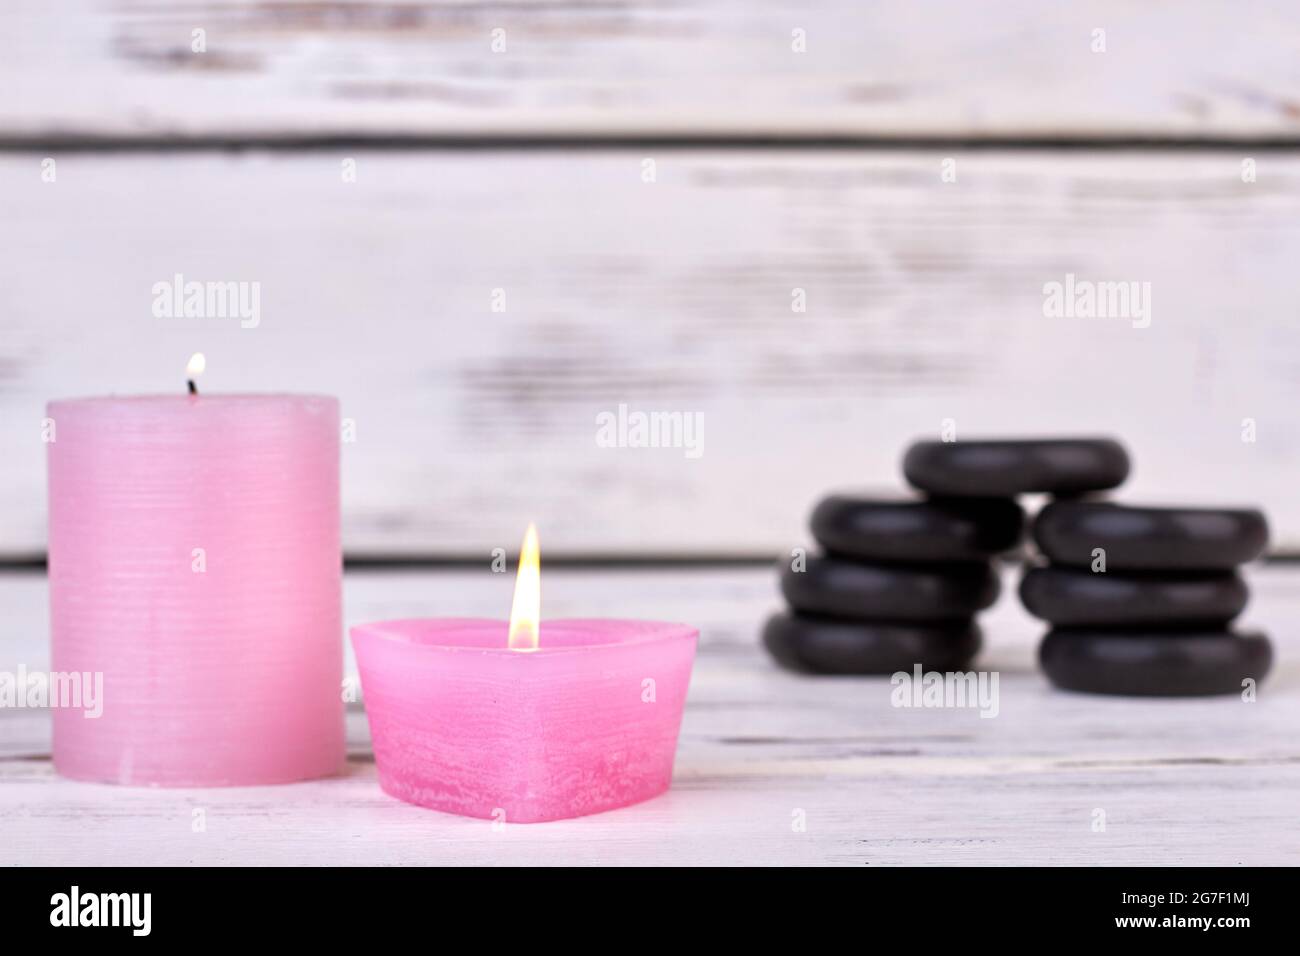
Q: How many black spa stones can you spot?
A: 7